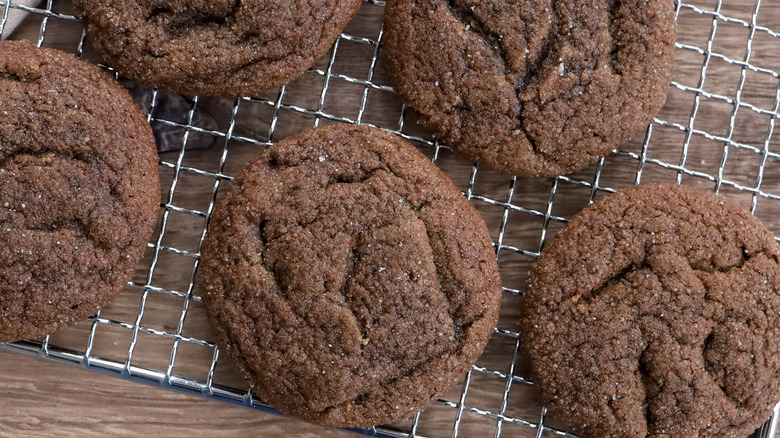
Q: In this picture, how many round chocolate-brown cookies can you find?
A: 5